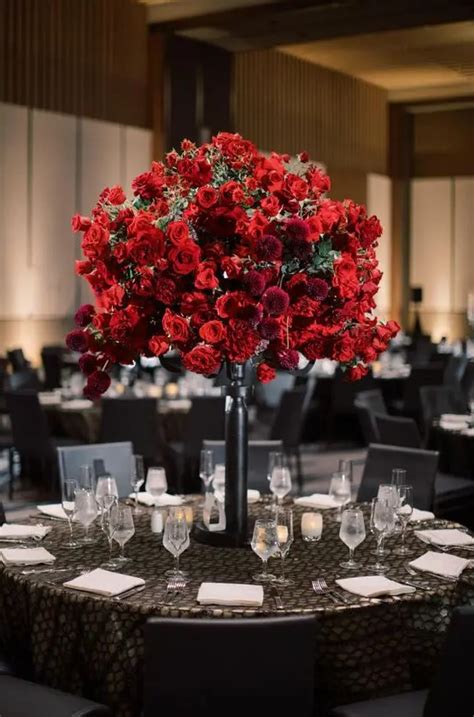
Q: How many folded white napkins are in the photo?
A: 12